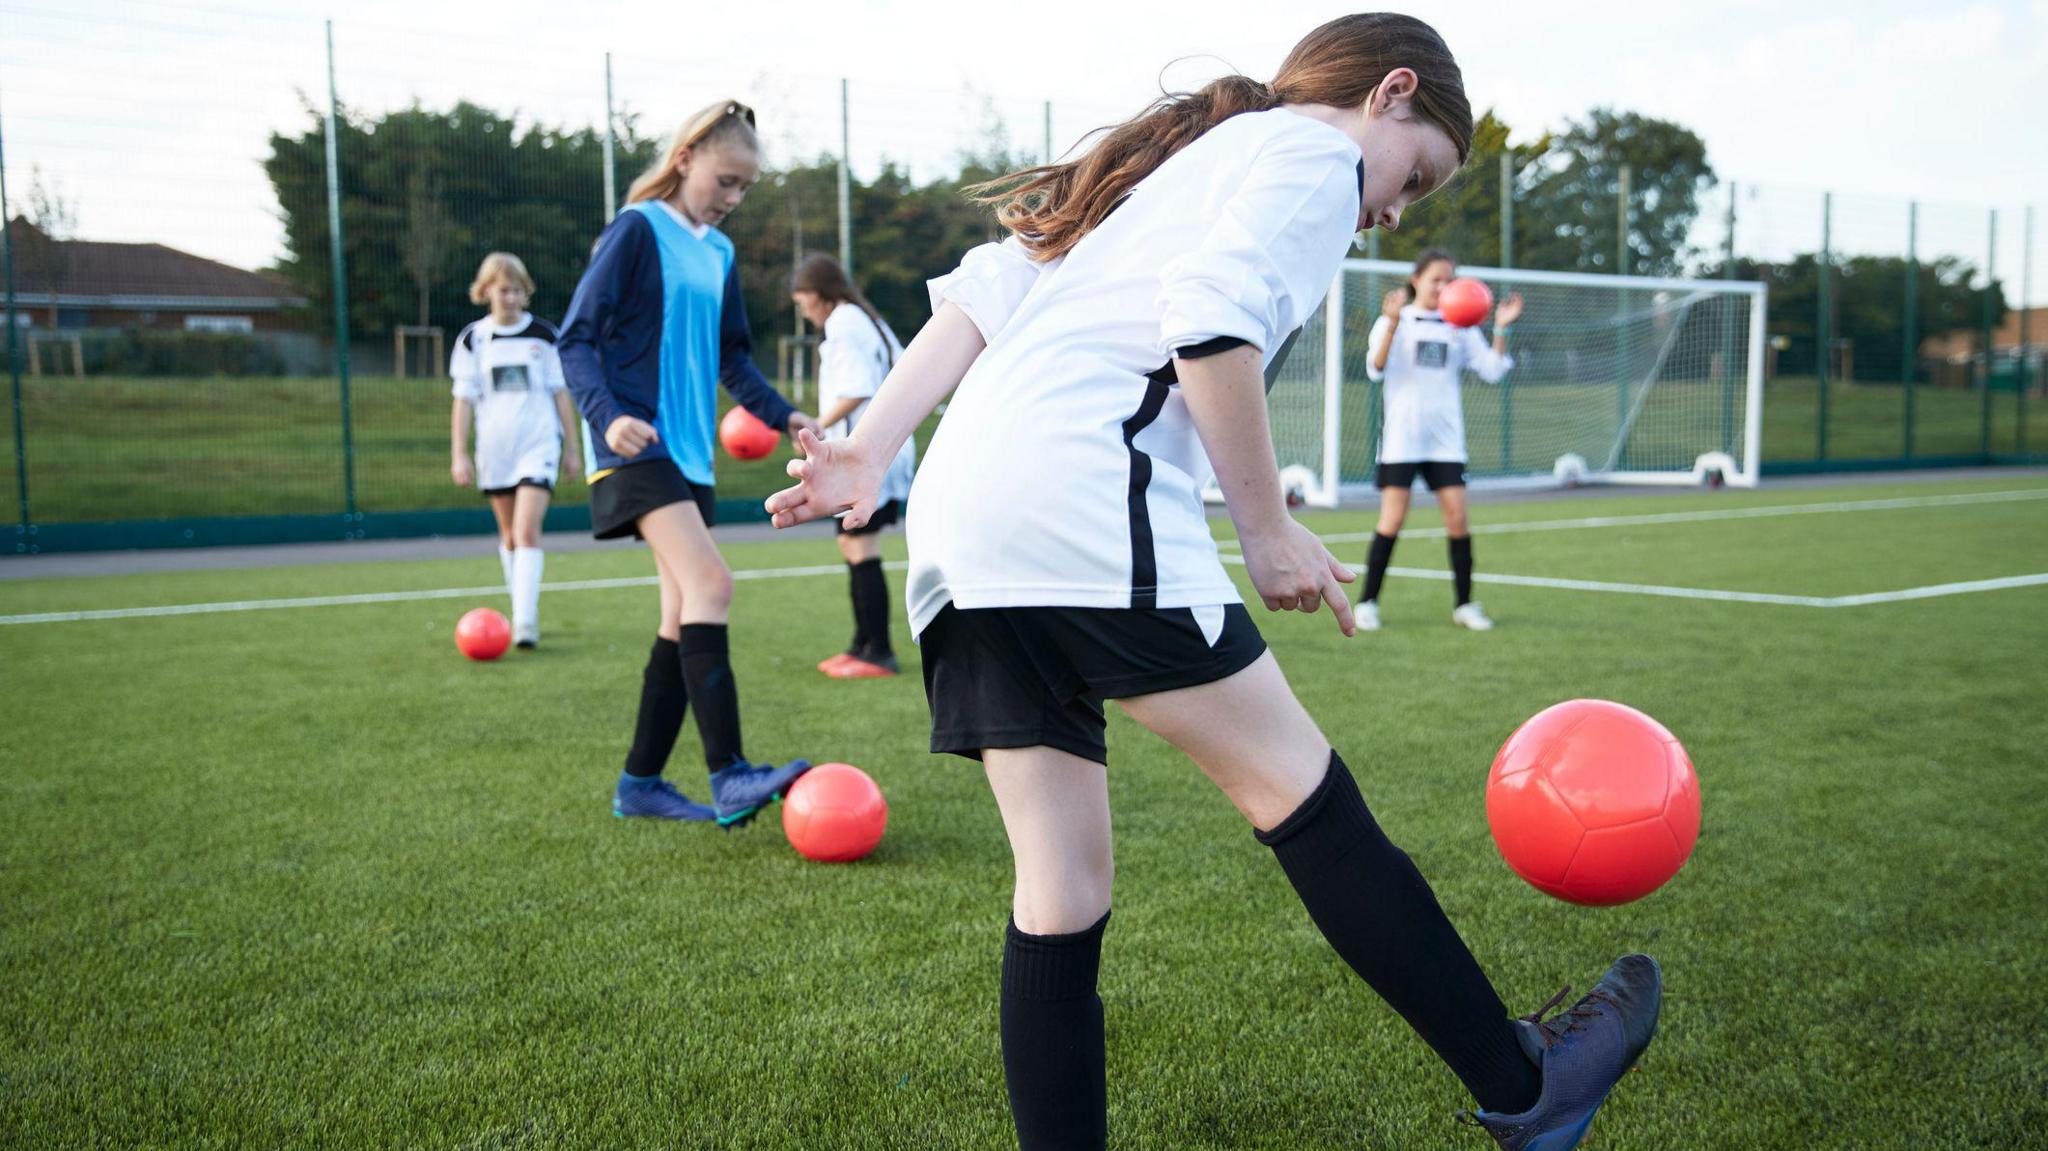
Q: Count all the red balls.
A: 5